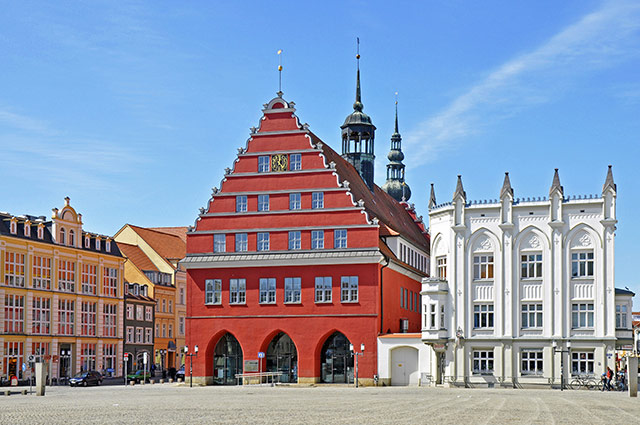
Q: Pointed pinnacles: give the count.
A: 5